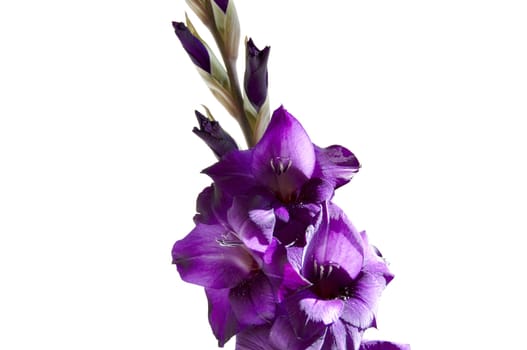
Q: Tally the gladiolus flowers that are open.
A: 3